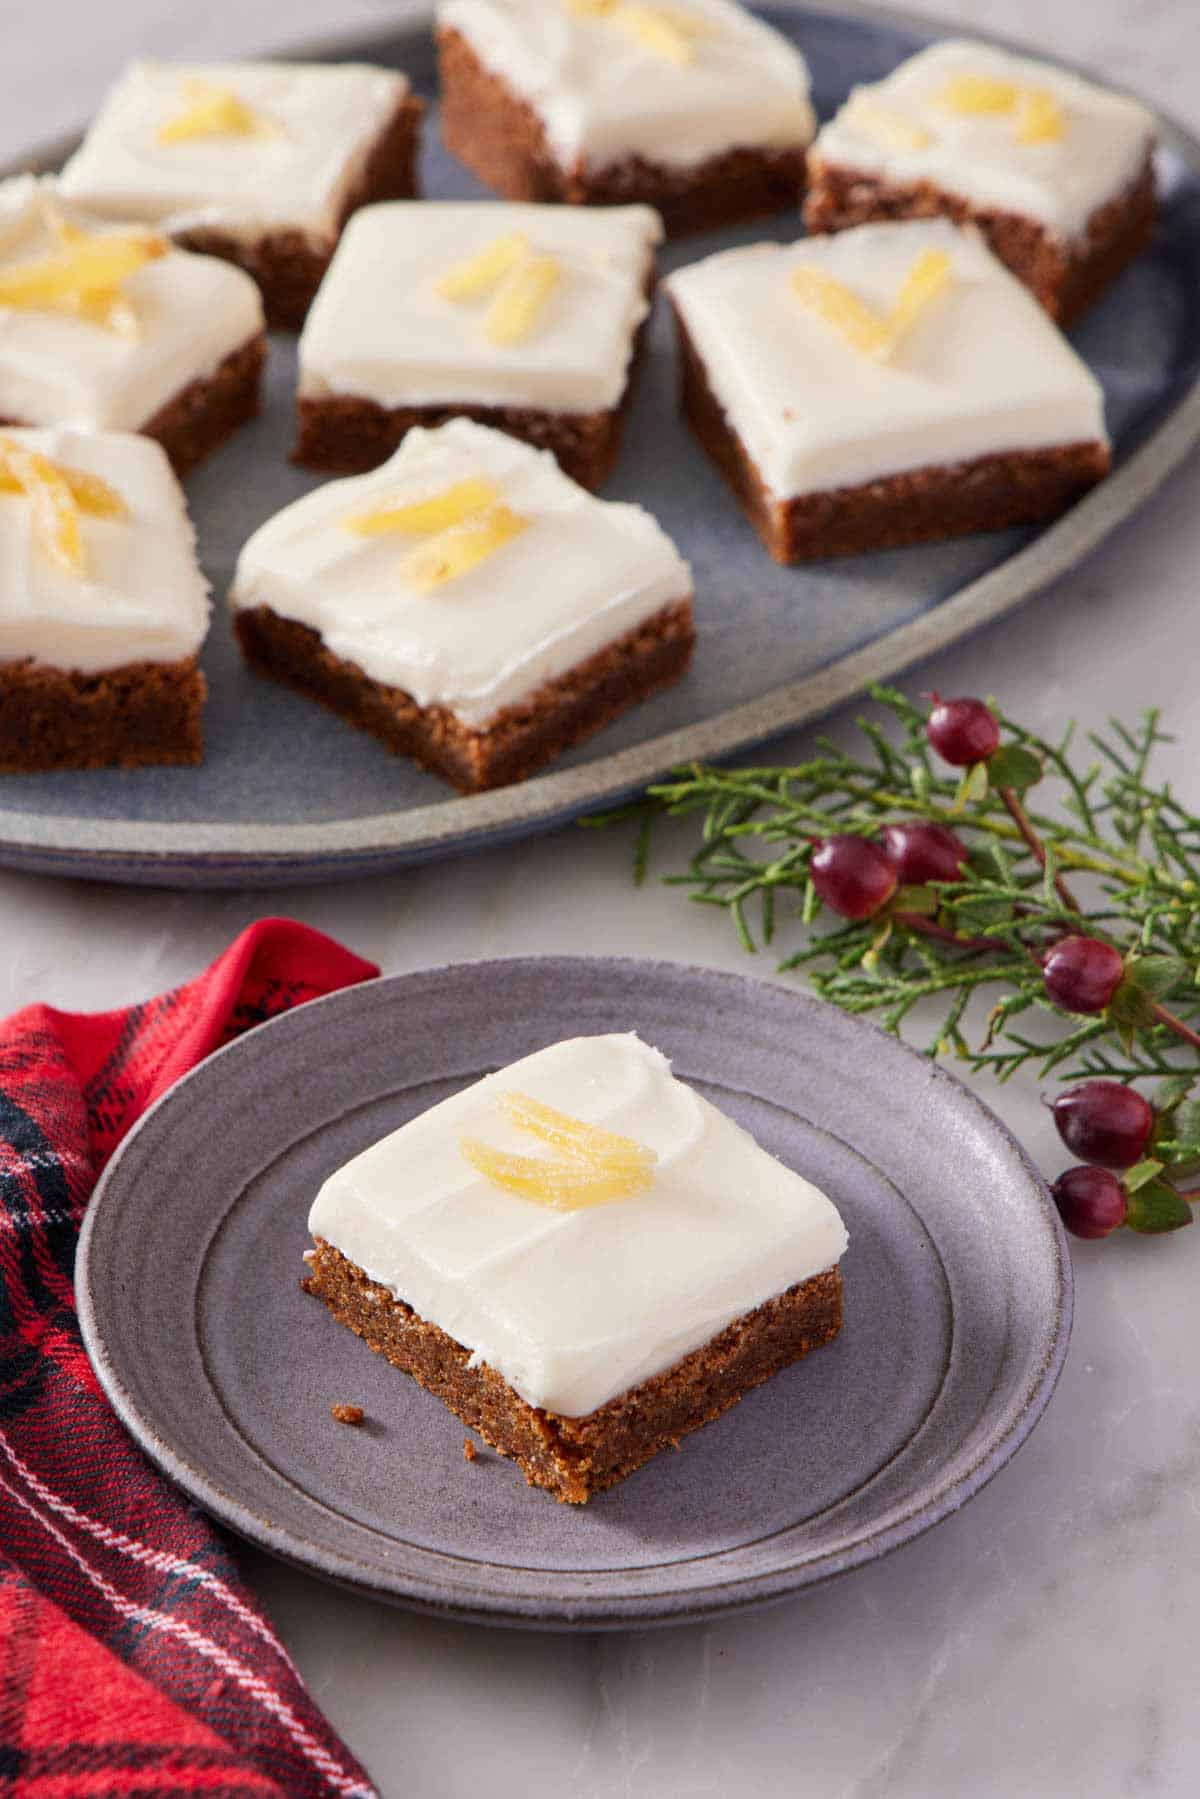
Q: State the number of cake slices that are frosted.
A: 9